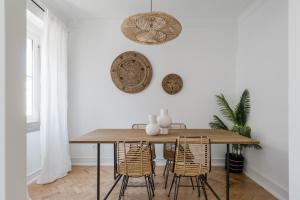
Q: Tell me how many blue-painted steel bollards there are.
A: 0